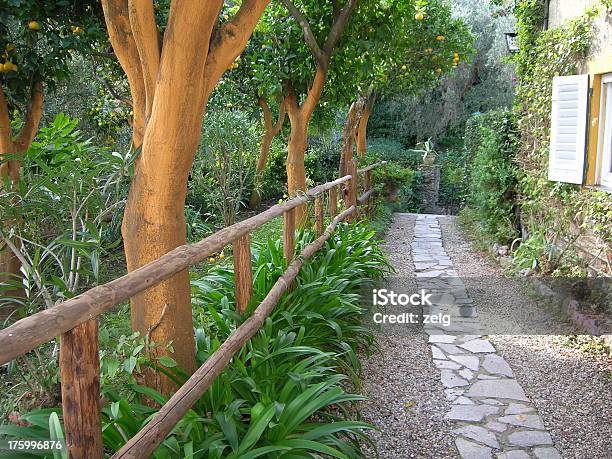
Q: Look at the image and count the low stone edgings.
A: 1